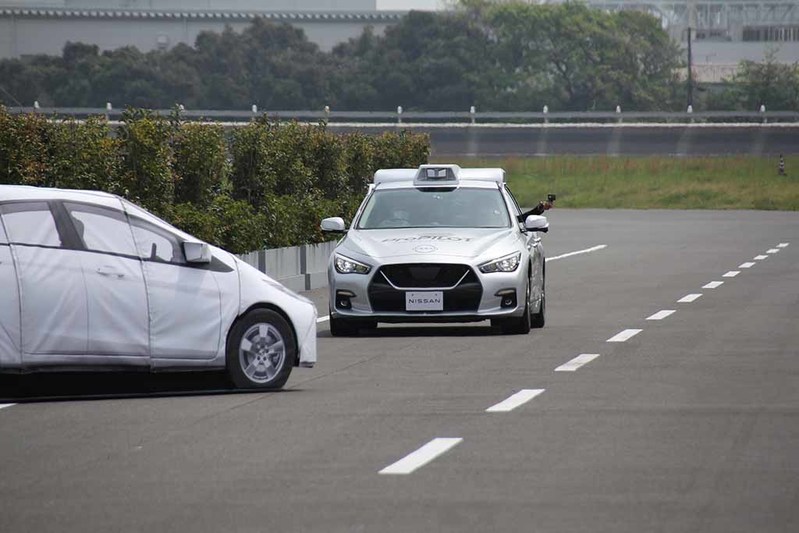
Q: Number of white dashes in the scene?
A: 12